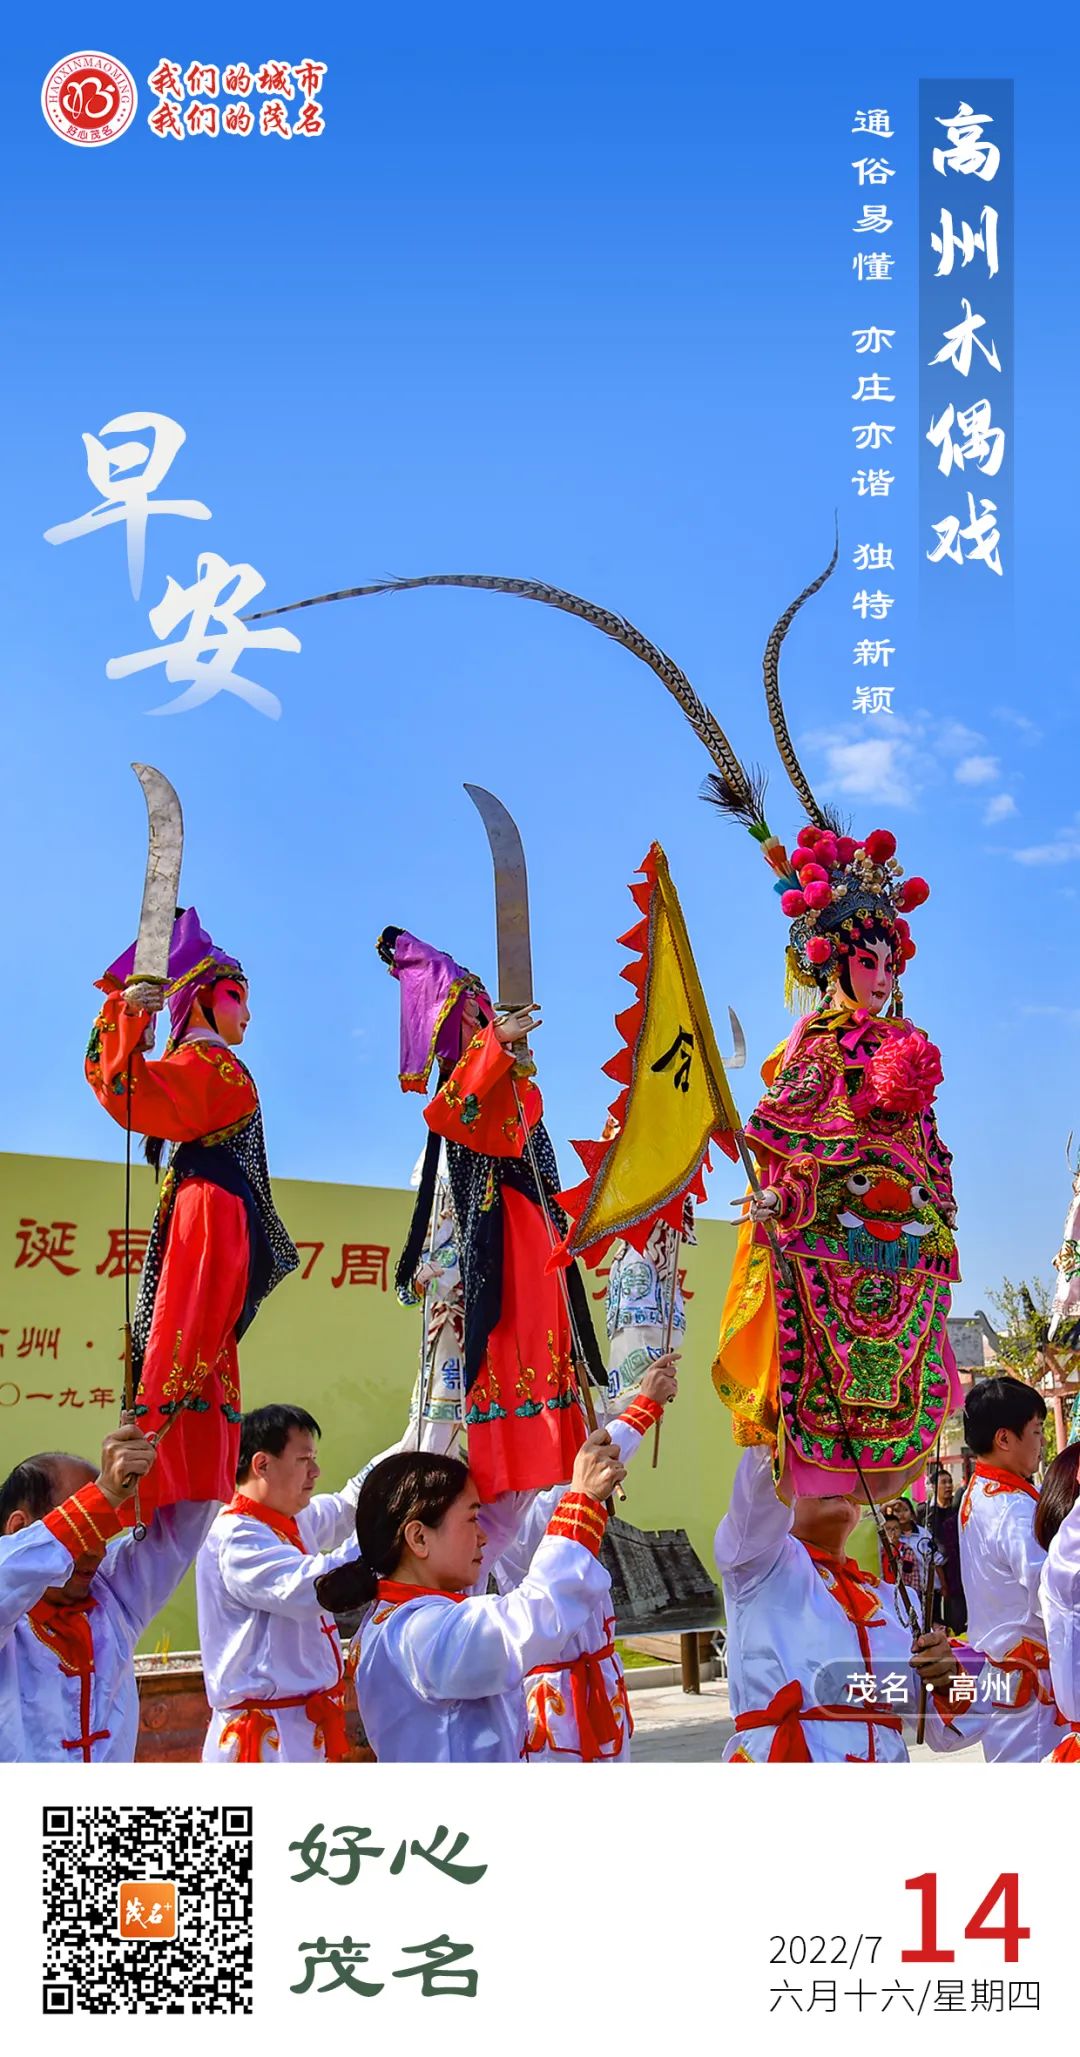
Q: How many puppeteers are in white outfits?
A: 7